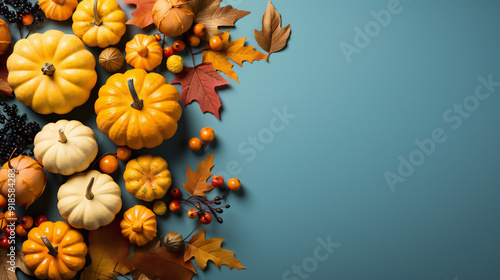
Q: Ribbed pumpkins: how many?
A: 10